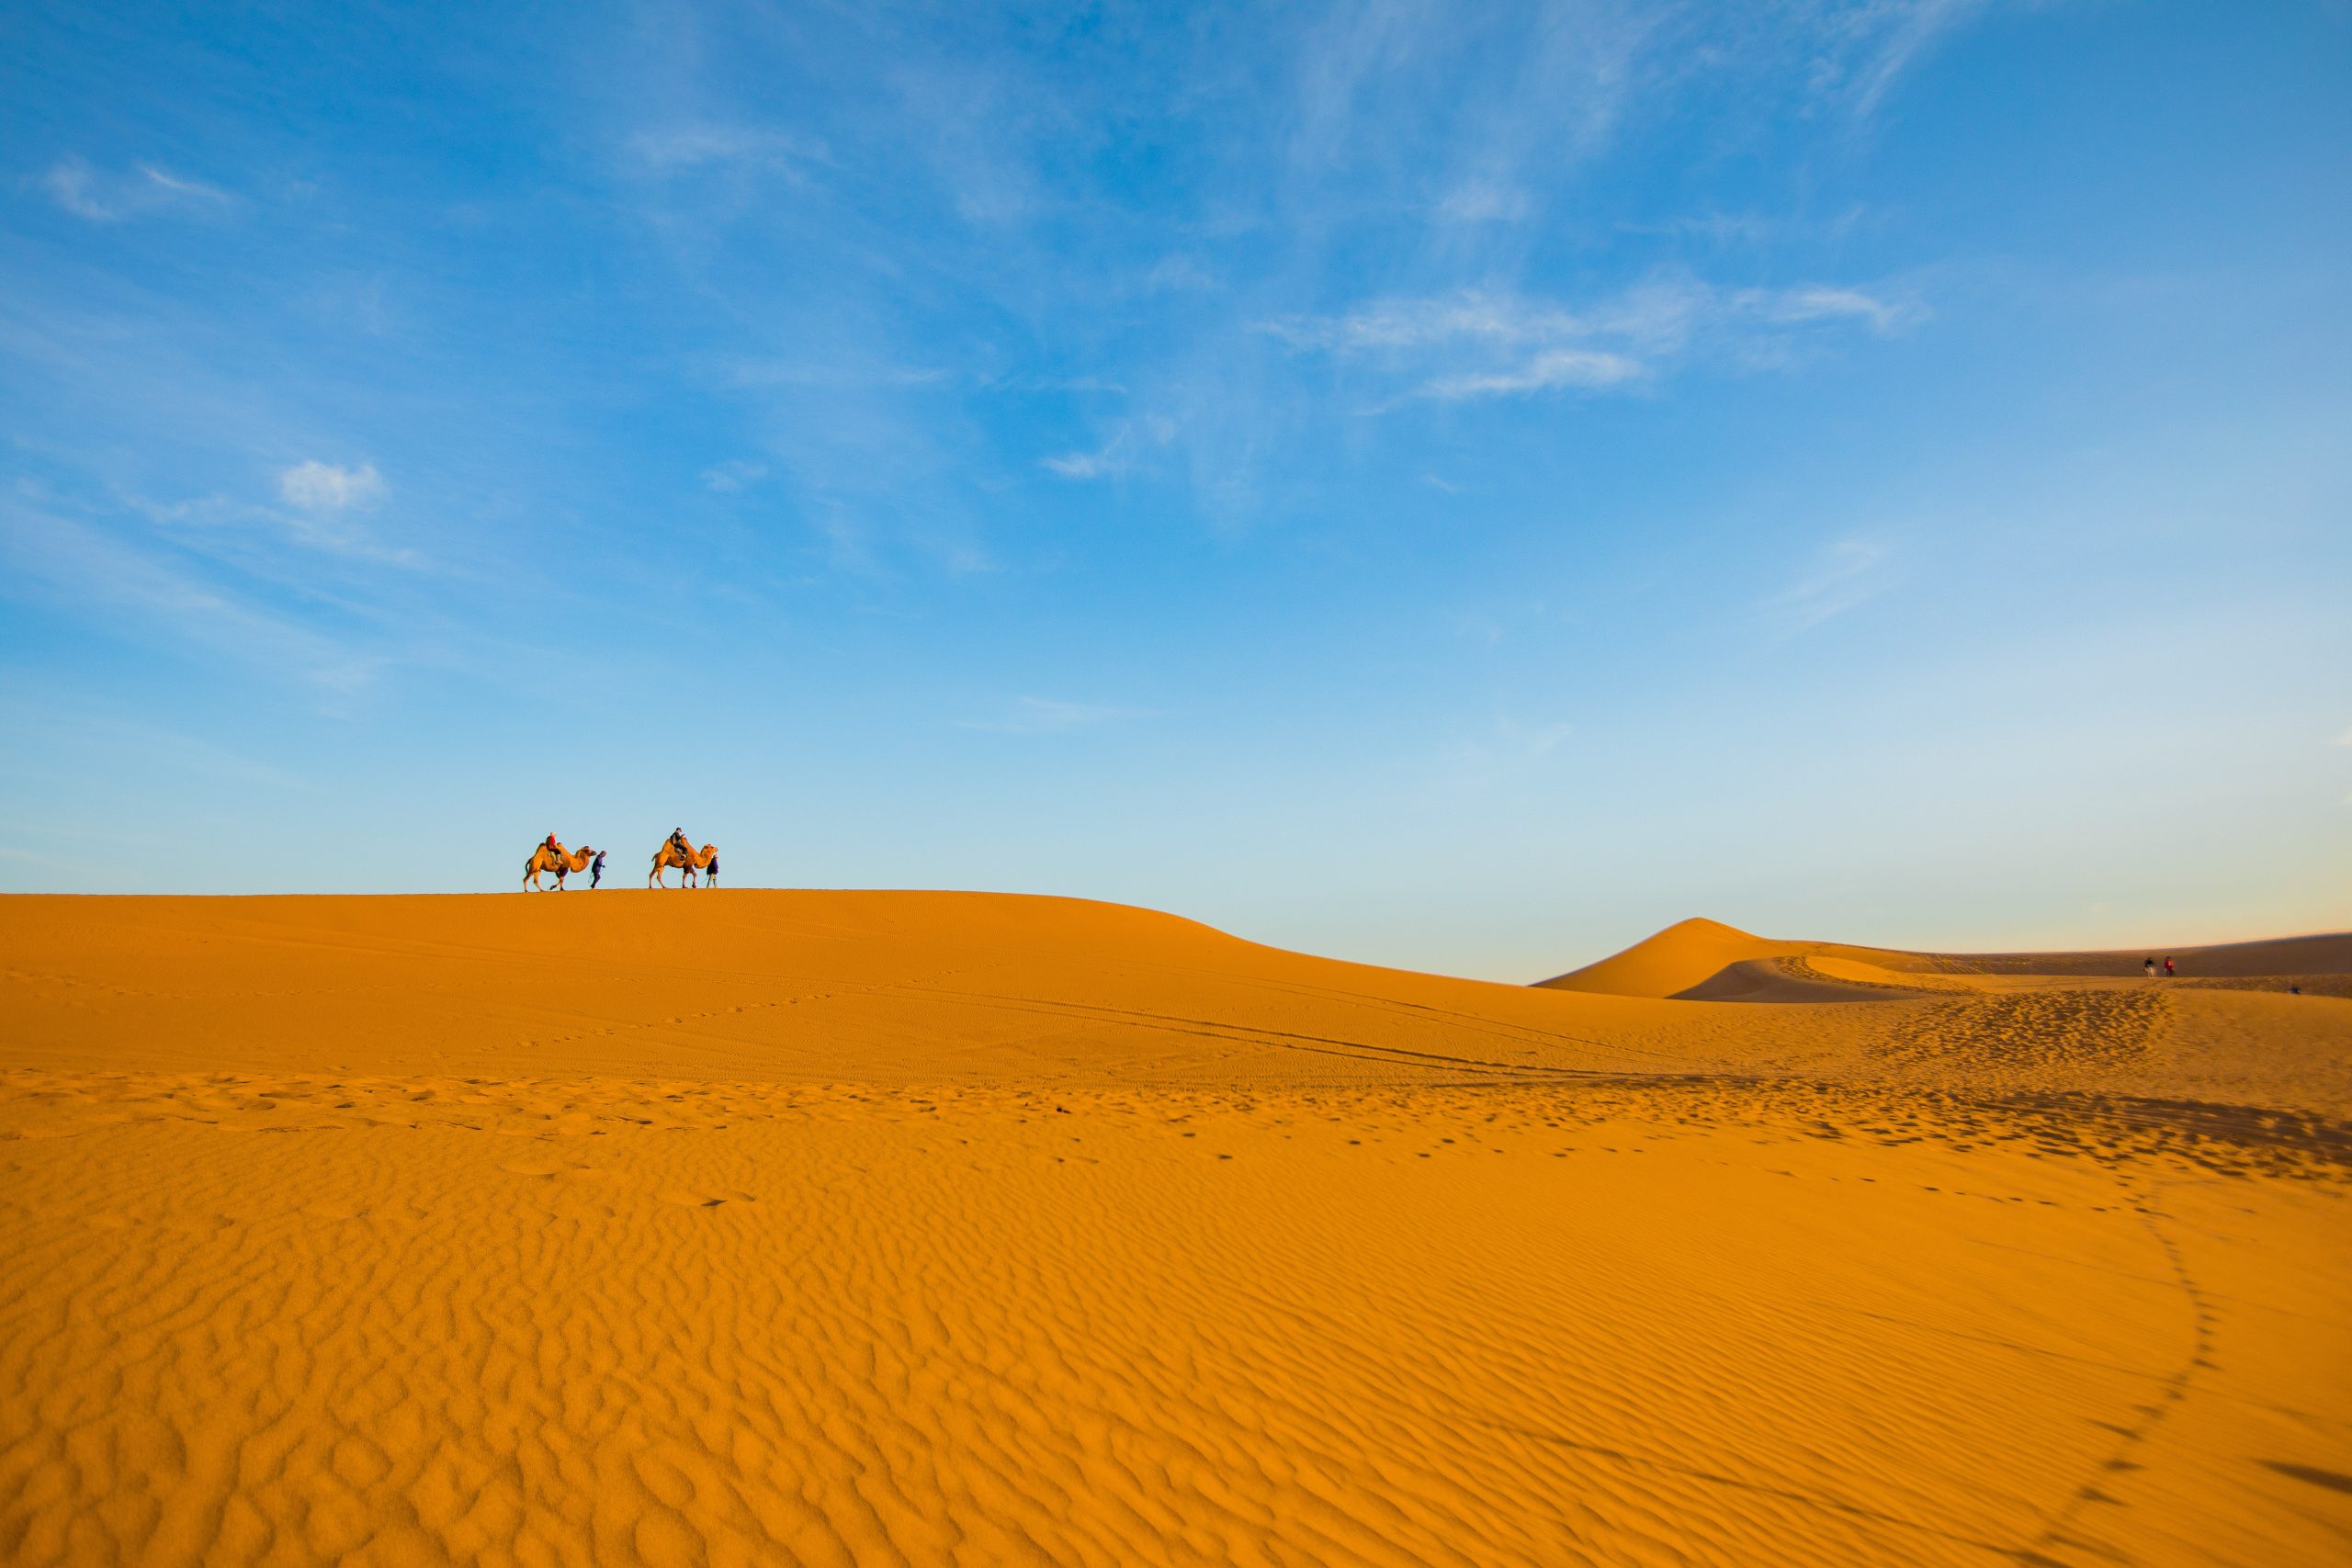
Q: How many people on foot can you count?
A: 4